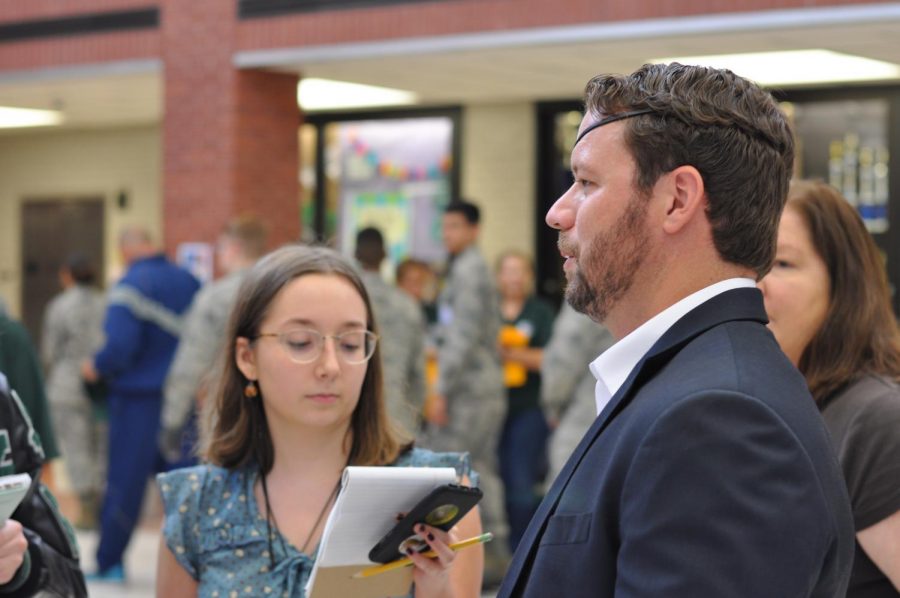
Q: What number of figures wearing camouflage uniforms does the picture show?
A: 5